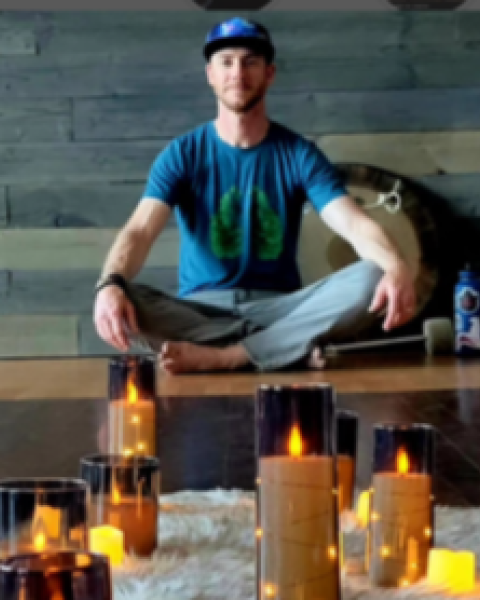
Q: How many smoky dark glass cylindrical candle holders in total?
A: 7